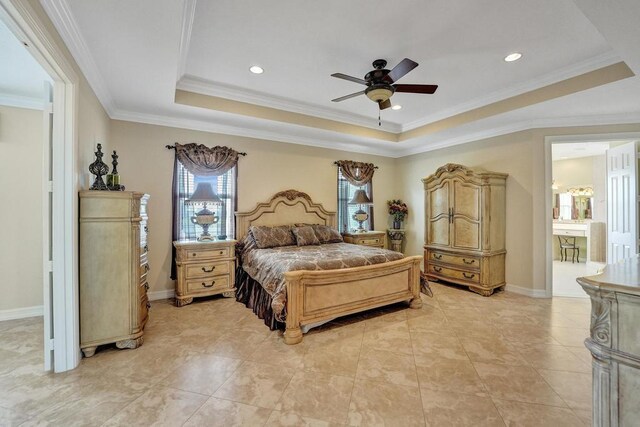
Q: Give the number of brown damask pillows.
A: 3